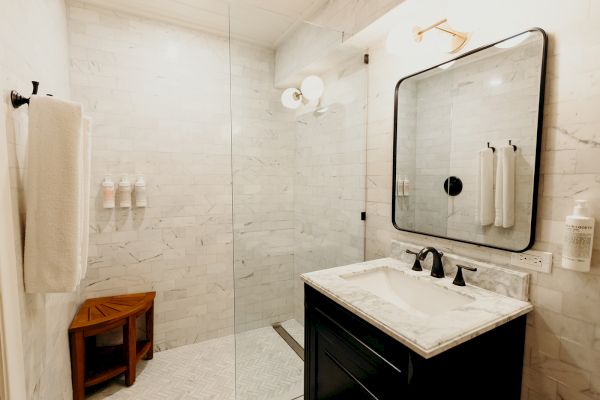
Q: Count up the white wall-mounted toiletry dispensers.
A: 4